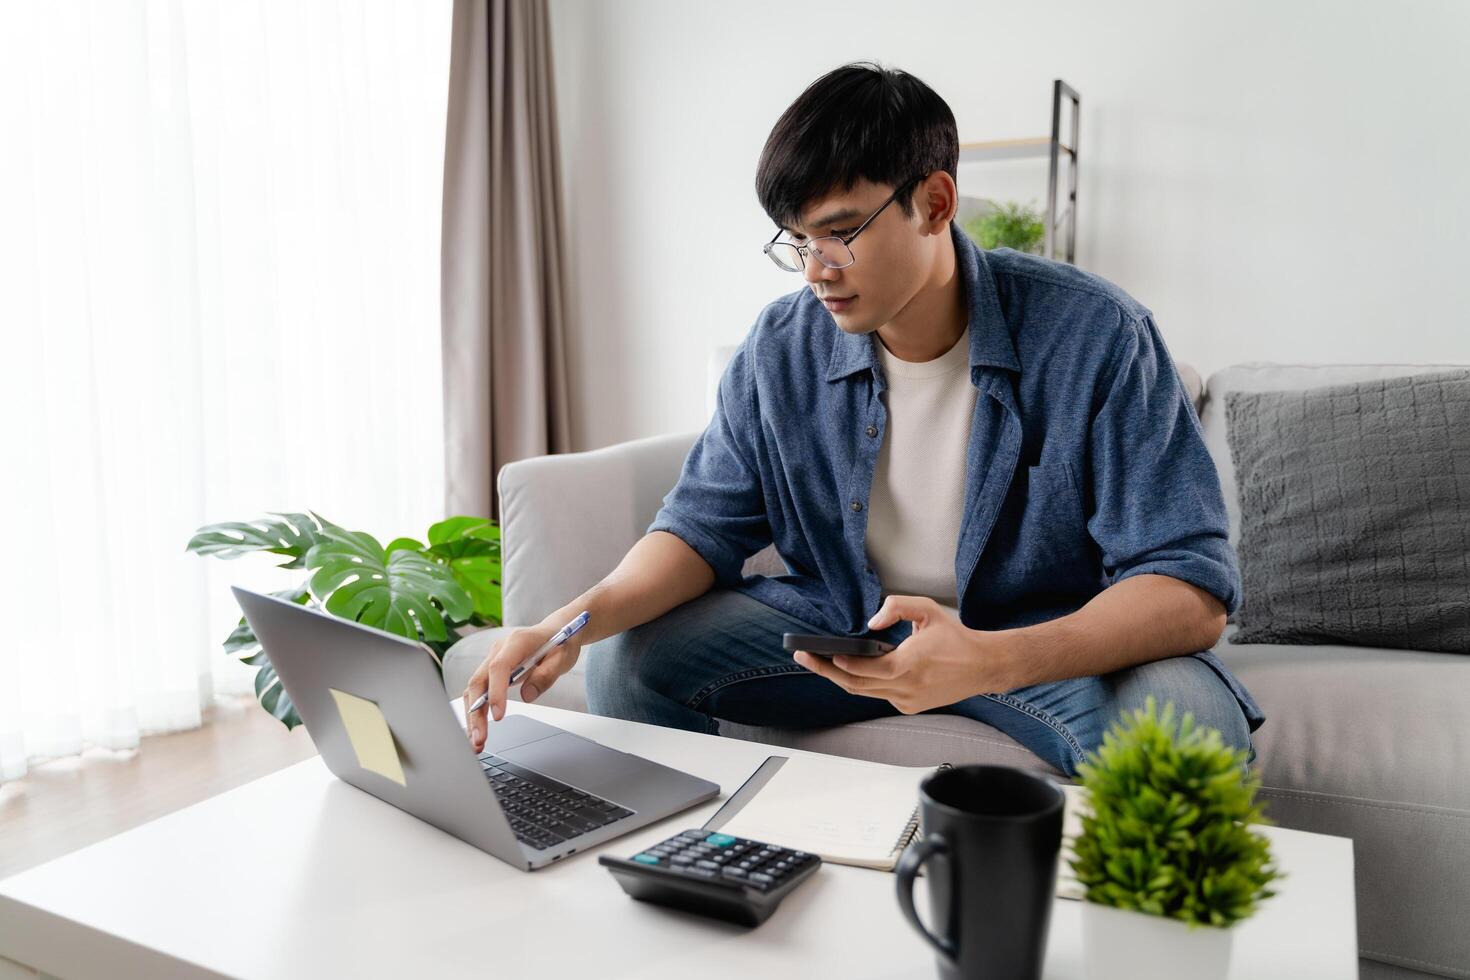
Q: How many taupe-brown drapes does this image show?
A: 1